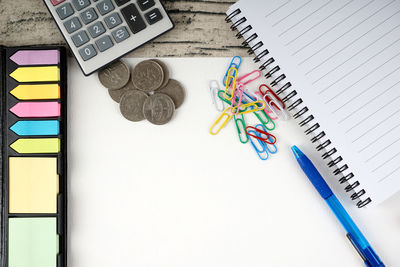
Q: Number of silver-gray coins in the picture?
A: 7